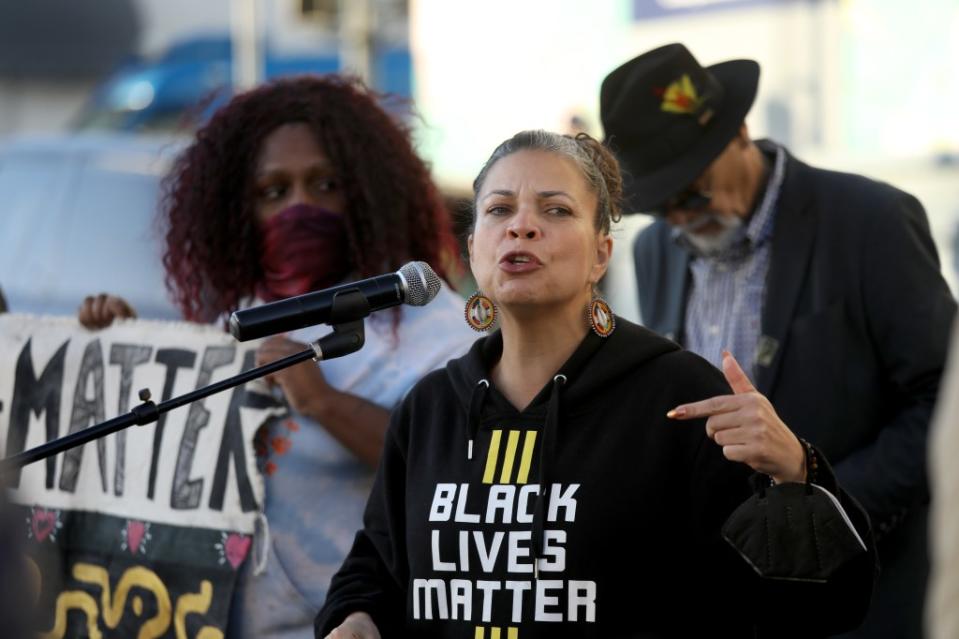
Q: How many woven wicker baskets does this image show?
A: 0